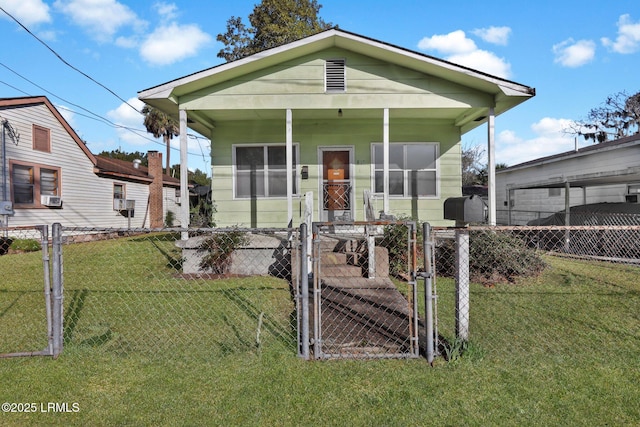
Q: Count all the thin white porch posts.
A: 4